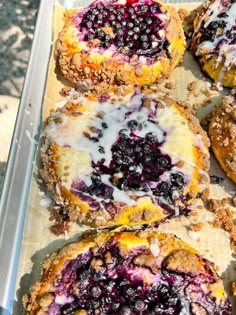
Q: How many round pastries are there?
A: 5